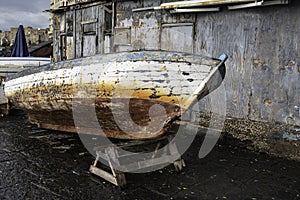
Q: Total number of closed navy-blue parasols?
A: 1